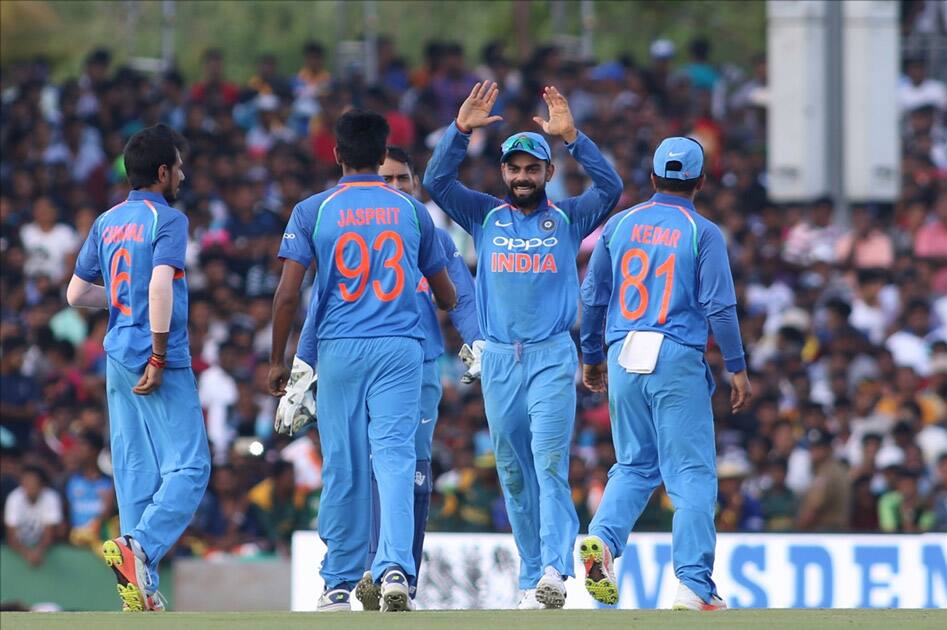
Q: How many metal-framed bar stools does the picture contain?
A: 0